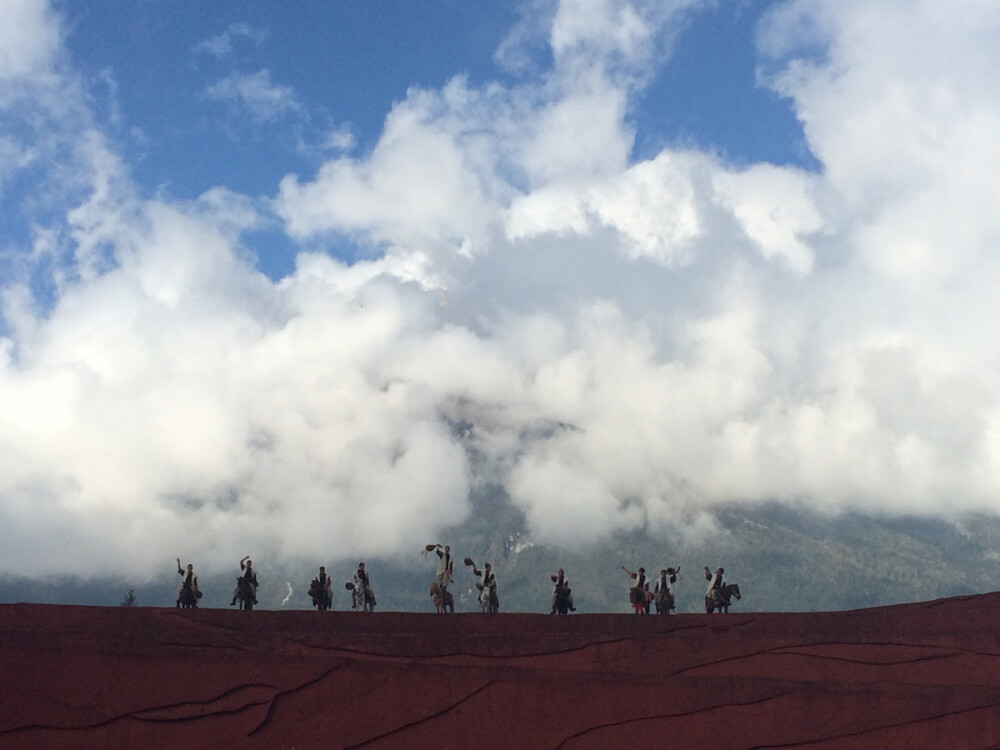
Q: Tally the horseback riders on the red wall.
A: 10